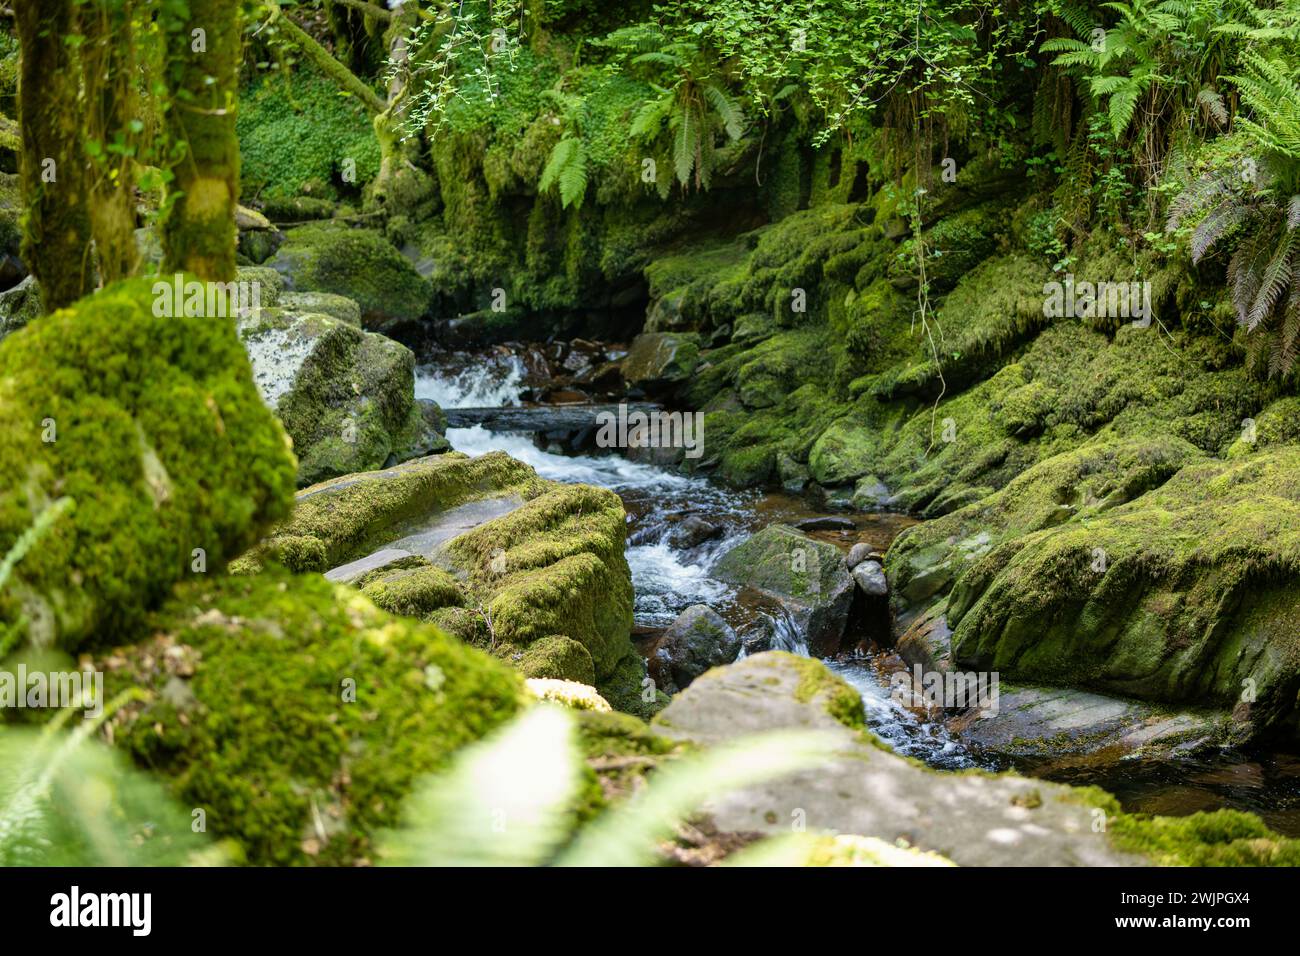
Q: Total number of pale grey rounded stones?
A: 2